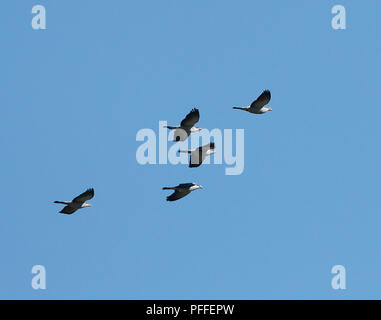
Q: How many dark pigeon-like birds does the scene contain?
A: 5